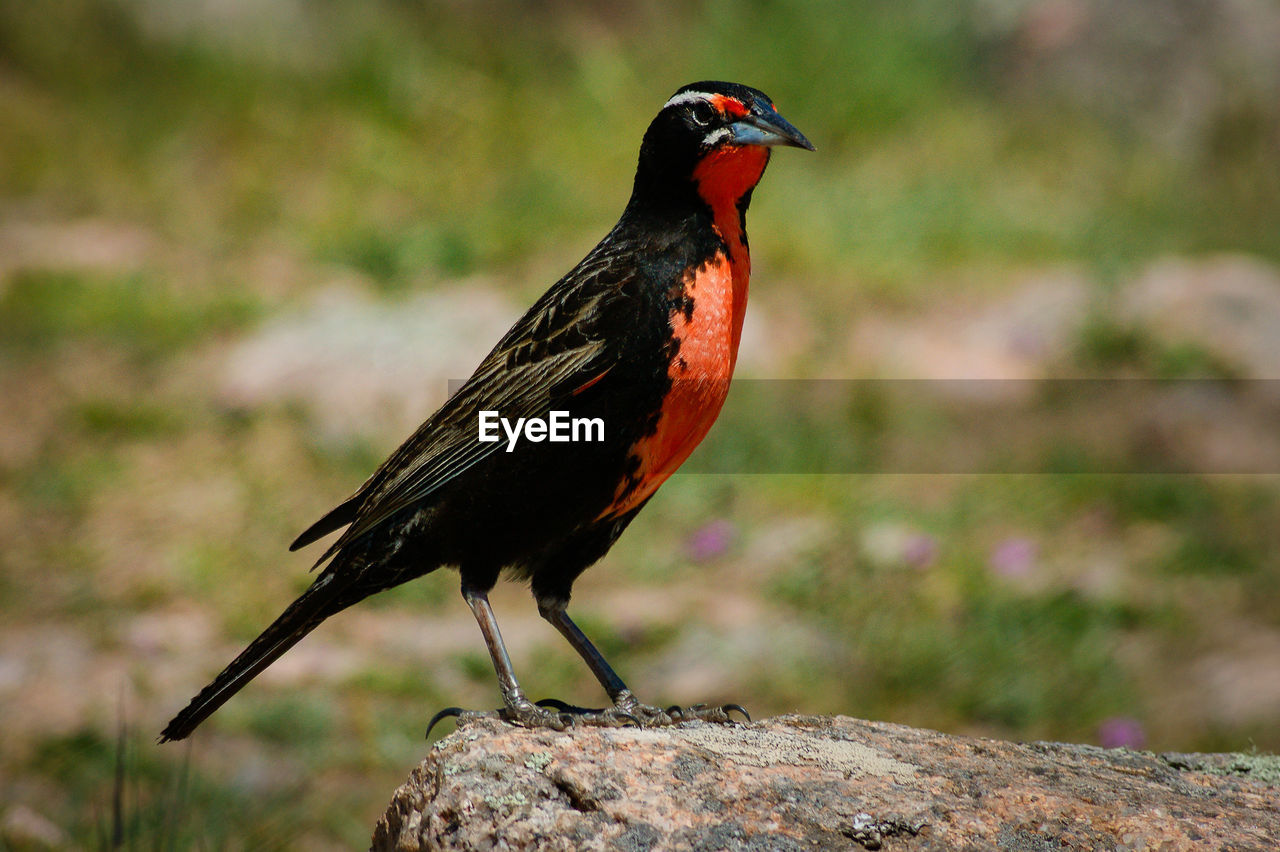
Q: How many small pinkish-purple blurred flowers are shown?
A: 4